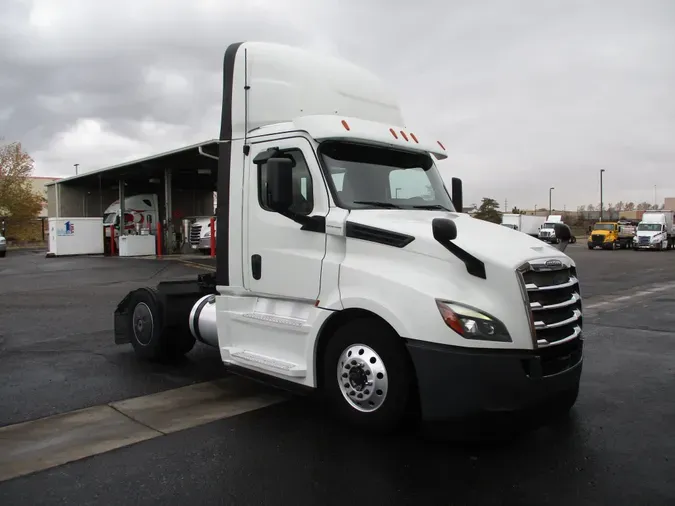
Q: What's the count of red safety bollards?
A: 3